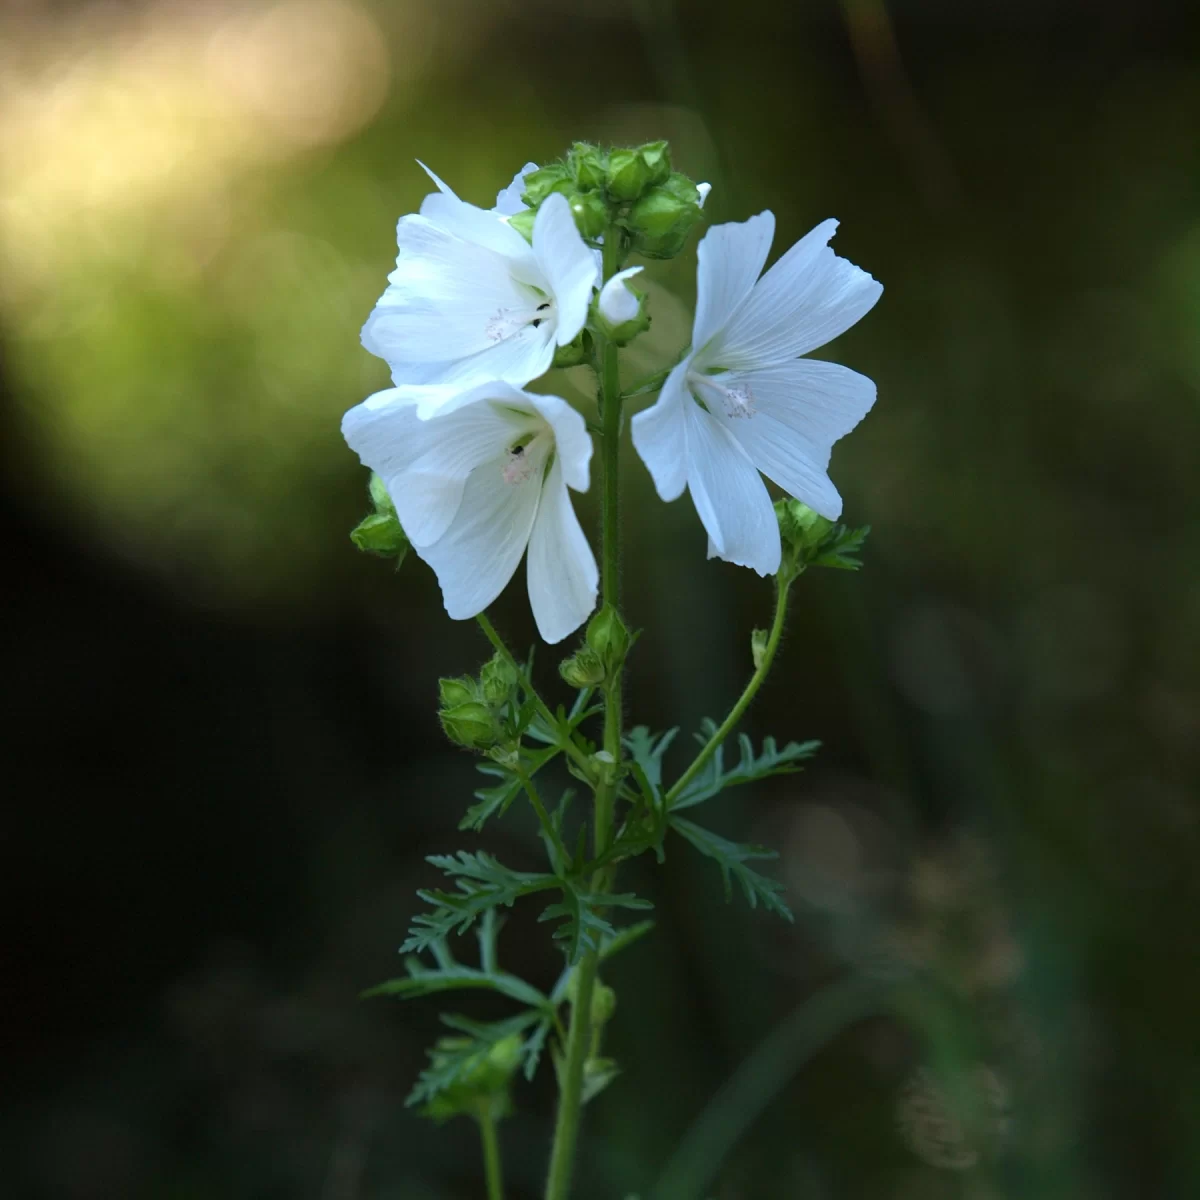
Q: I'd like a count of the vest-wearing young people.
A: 0